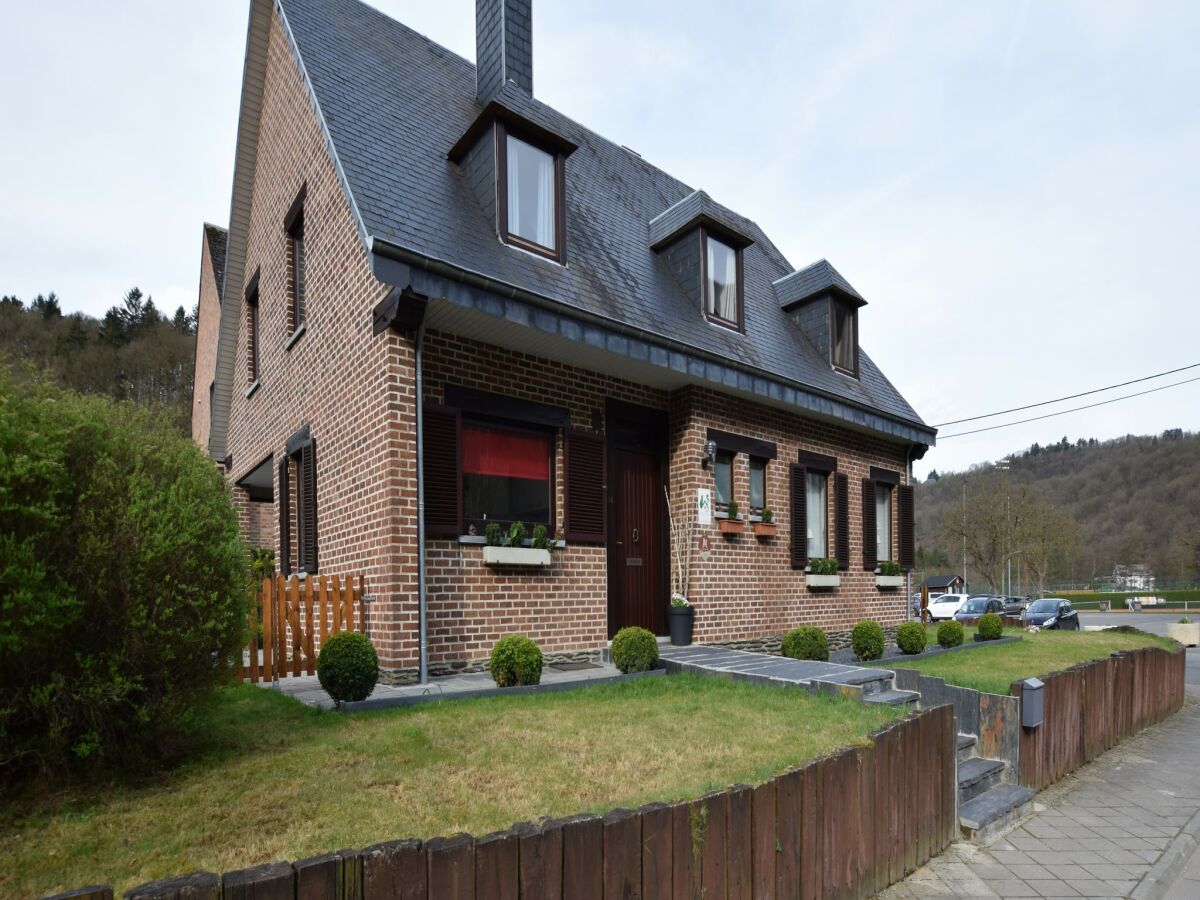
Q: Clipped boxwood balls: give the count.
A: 8